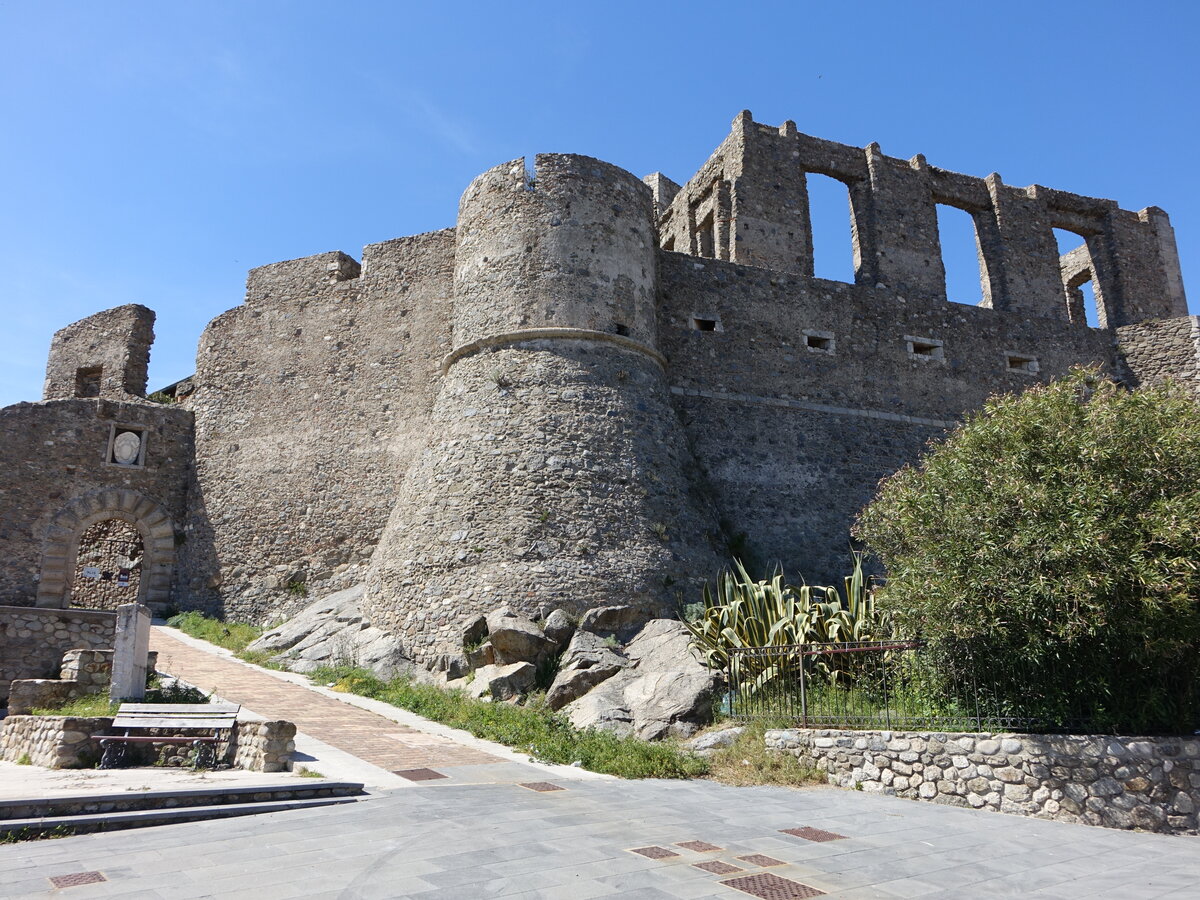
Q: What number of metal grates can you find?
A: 9